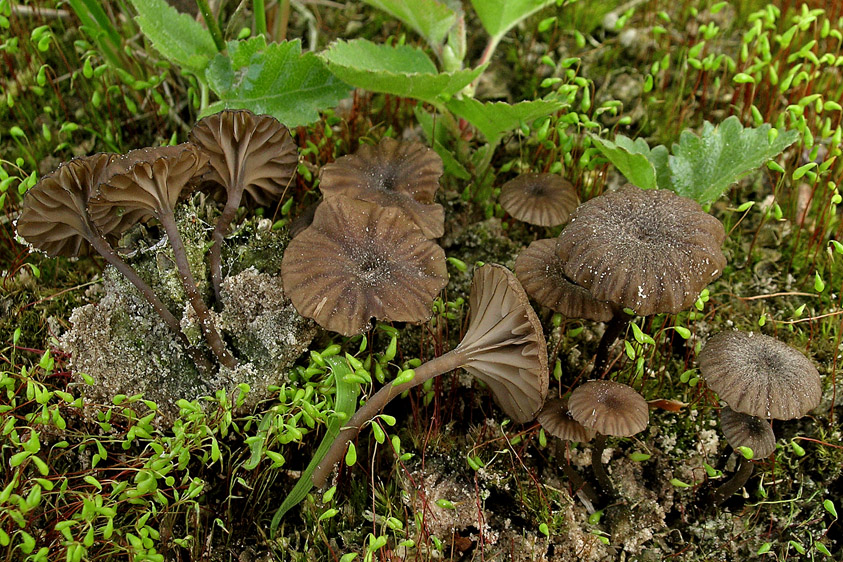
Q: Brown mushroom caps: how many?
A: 13